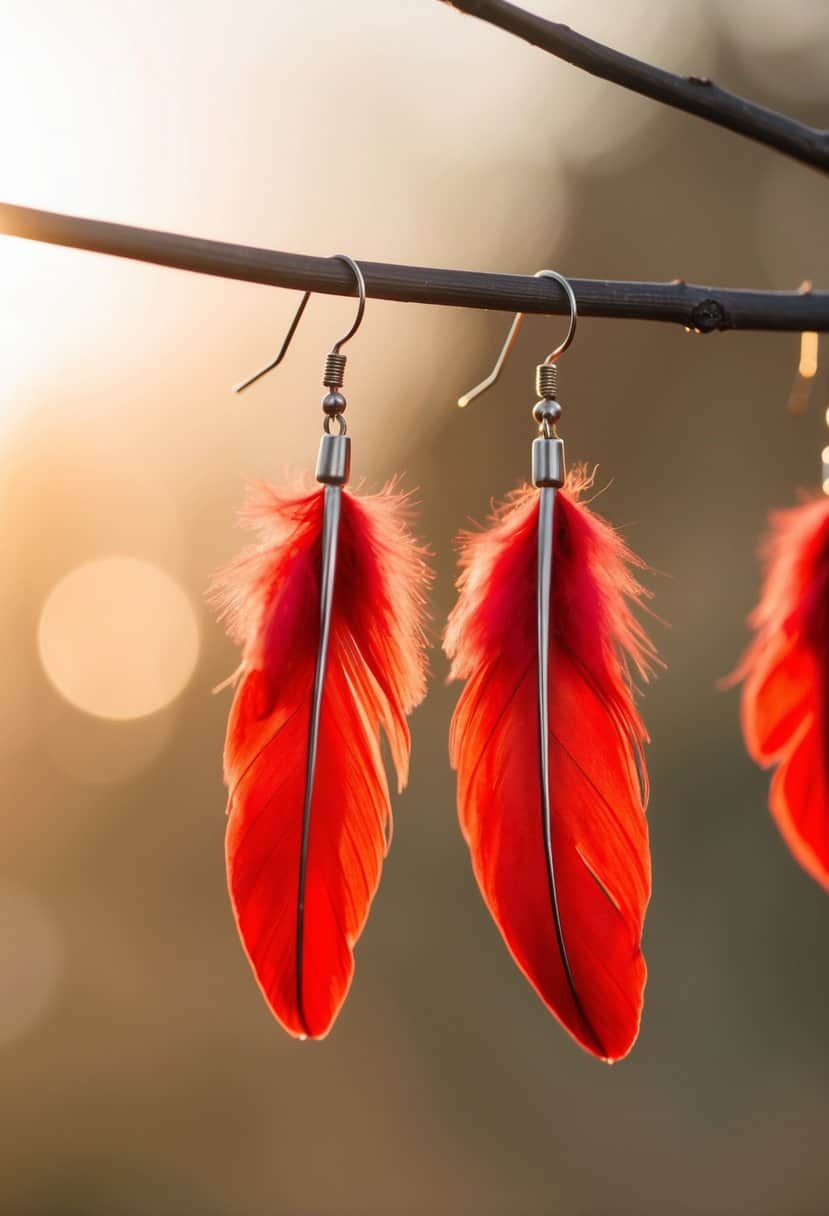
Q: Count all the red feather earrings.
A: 3